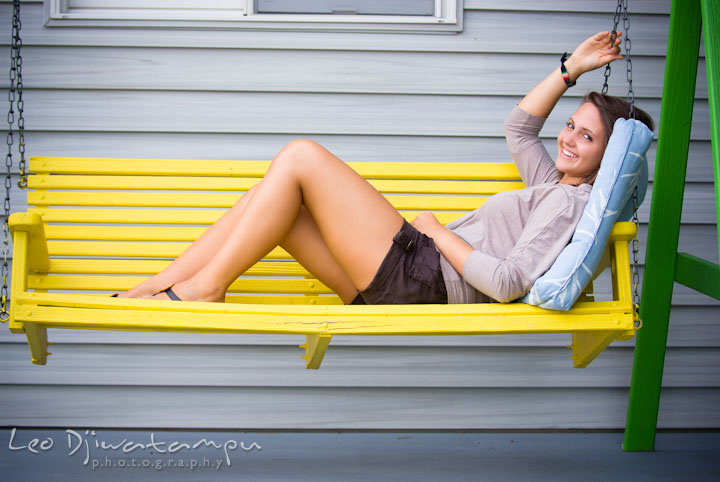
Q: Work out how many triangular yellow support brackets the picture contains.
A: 3